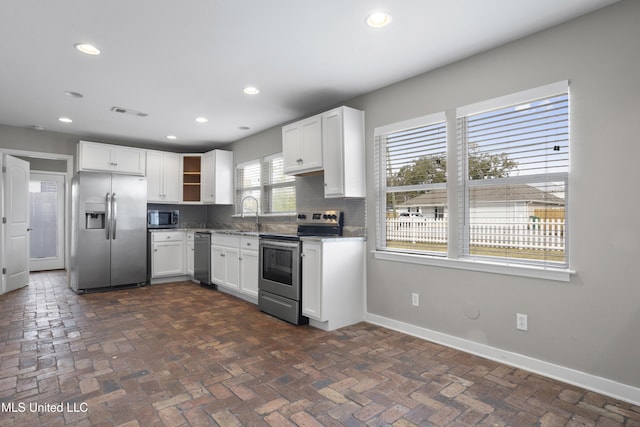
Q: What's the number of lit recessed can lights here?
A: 6